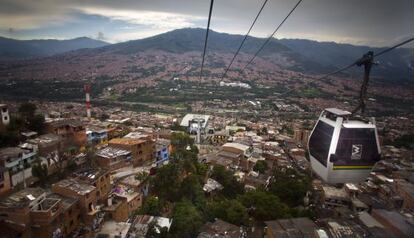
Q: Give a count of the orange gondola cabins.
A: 0